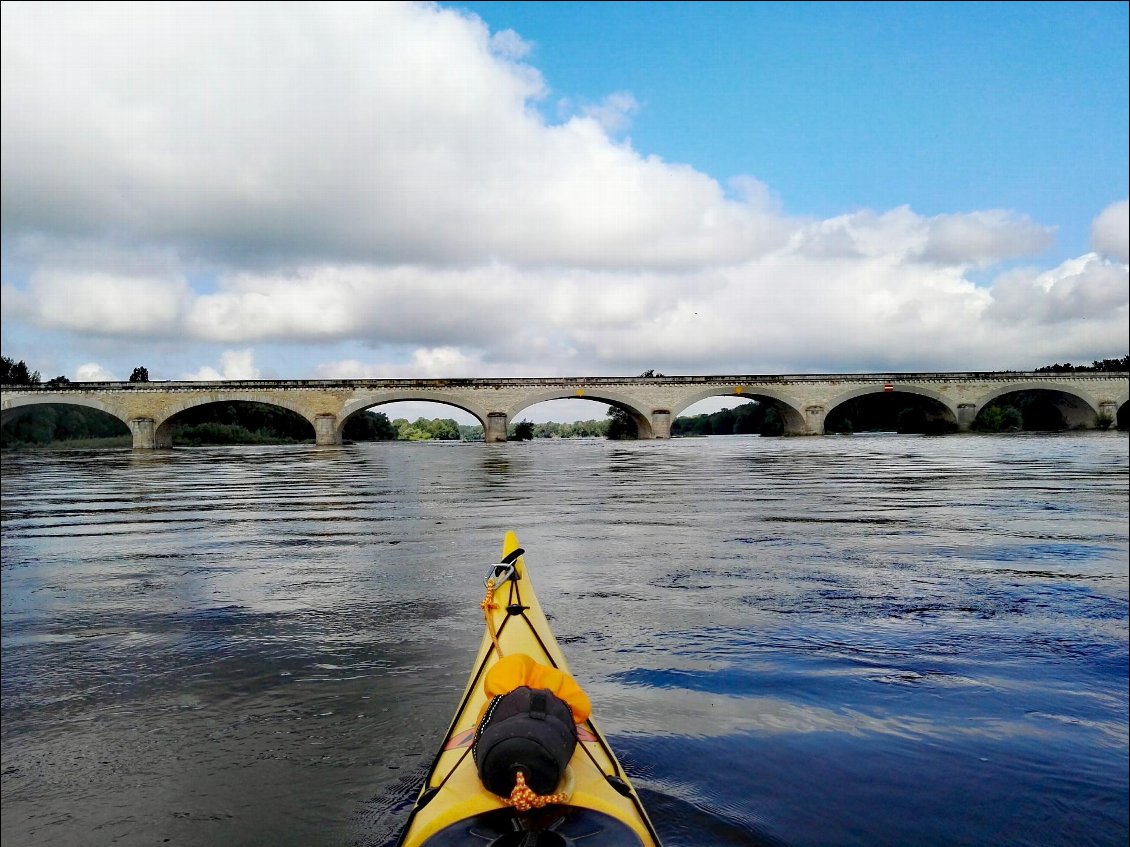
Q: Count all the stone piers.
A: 7